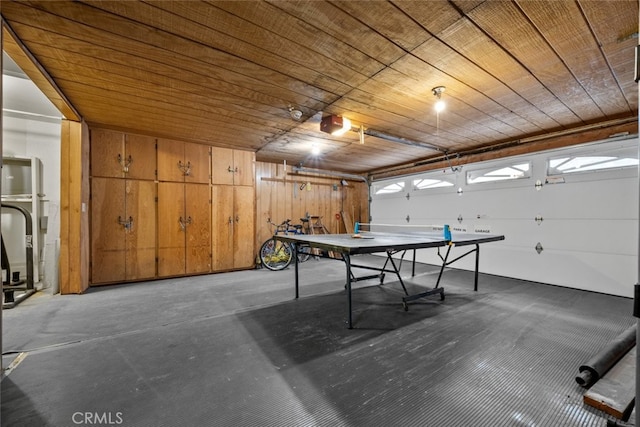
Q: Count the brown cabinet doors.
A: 12